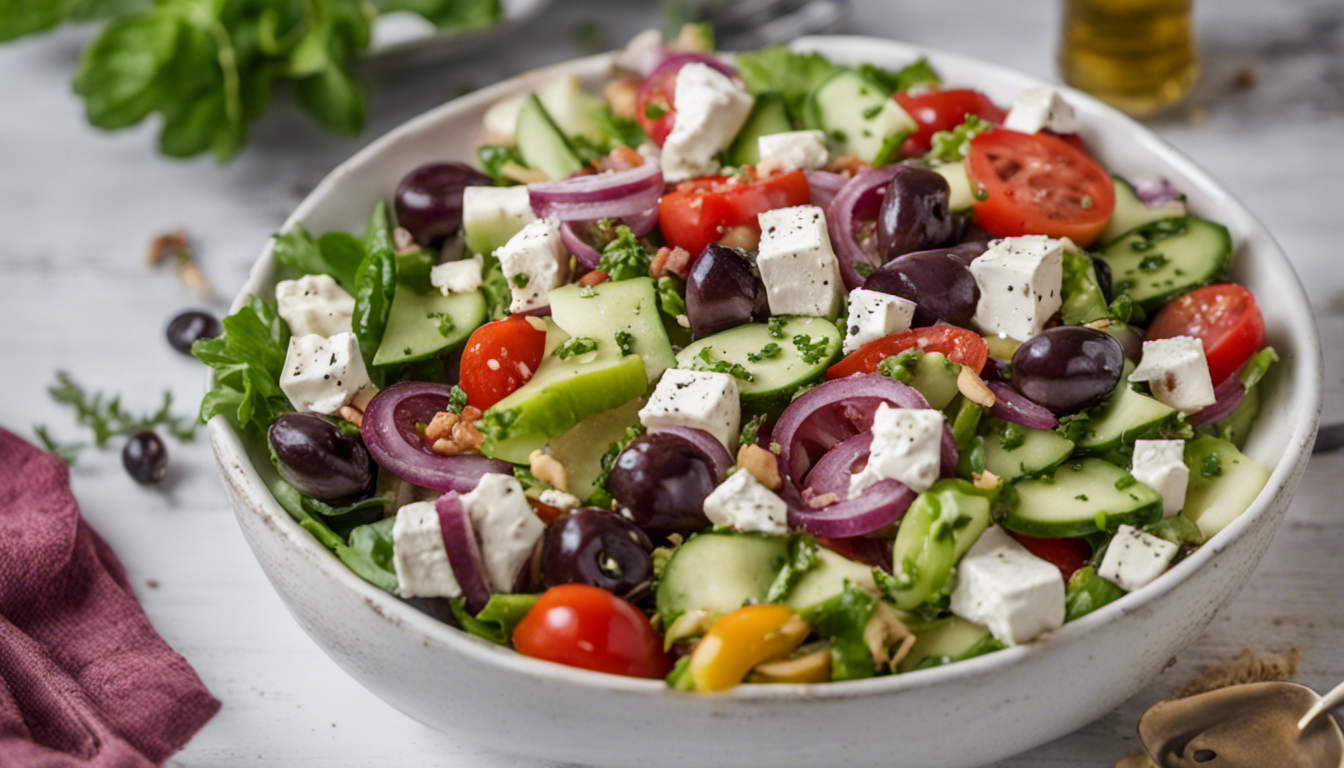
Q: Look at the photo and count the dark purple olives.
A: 10